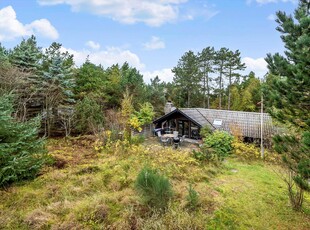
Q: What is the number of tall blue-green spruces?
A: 2